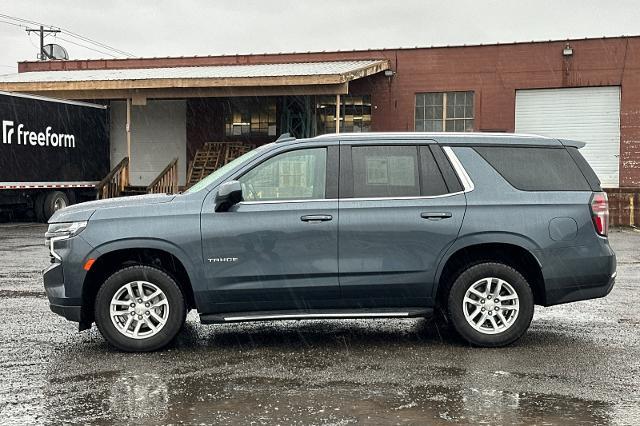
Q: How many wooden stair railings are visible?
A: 2